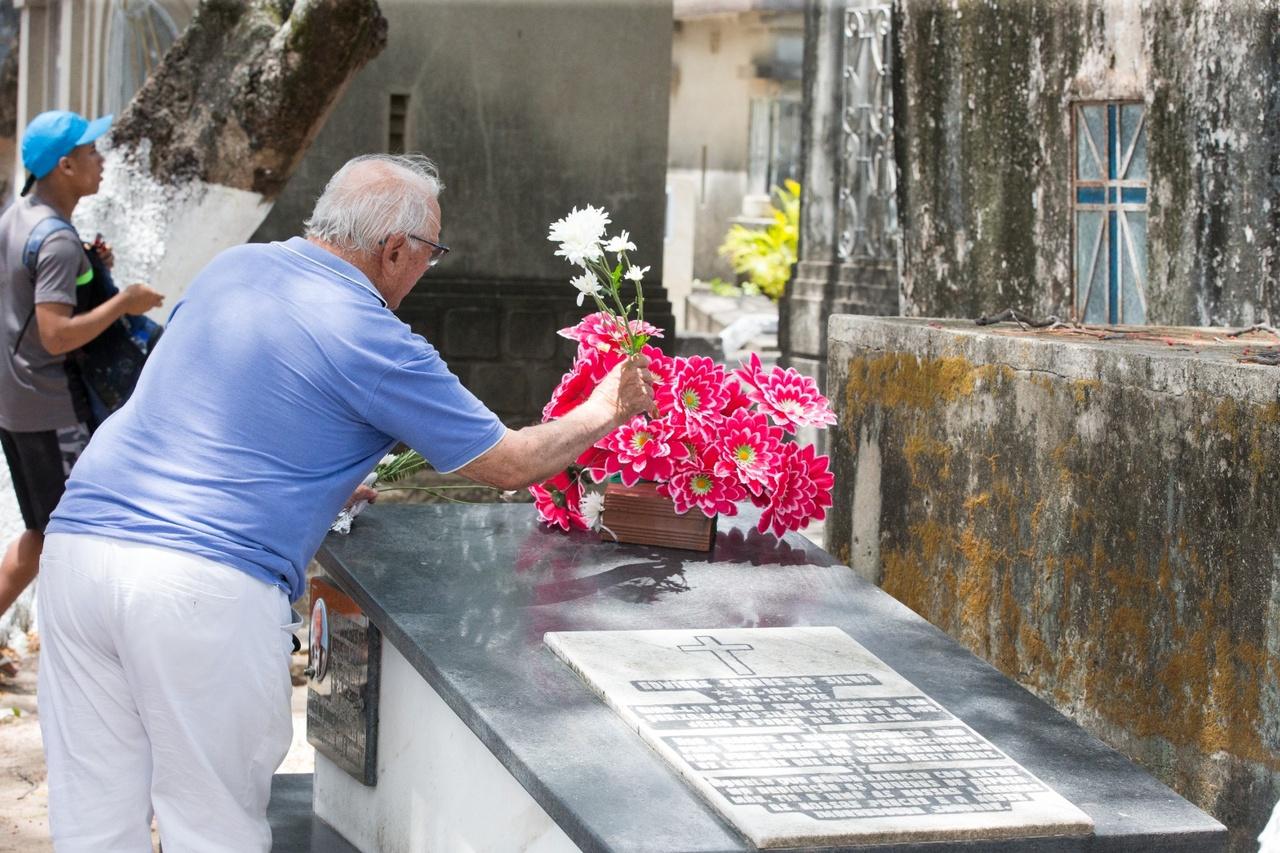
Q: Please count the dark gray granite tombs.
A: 1